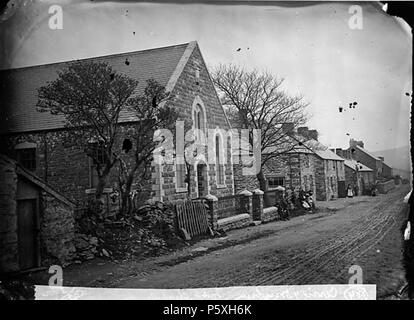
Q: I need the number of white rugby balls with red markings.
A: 0